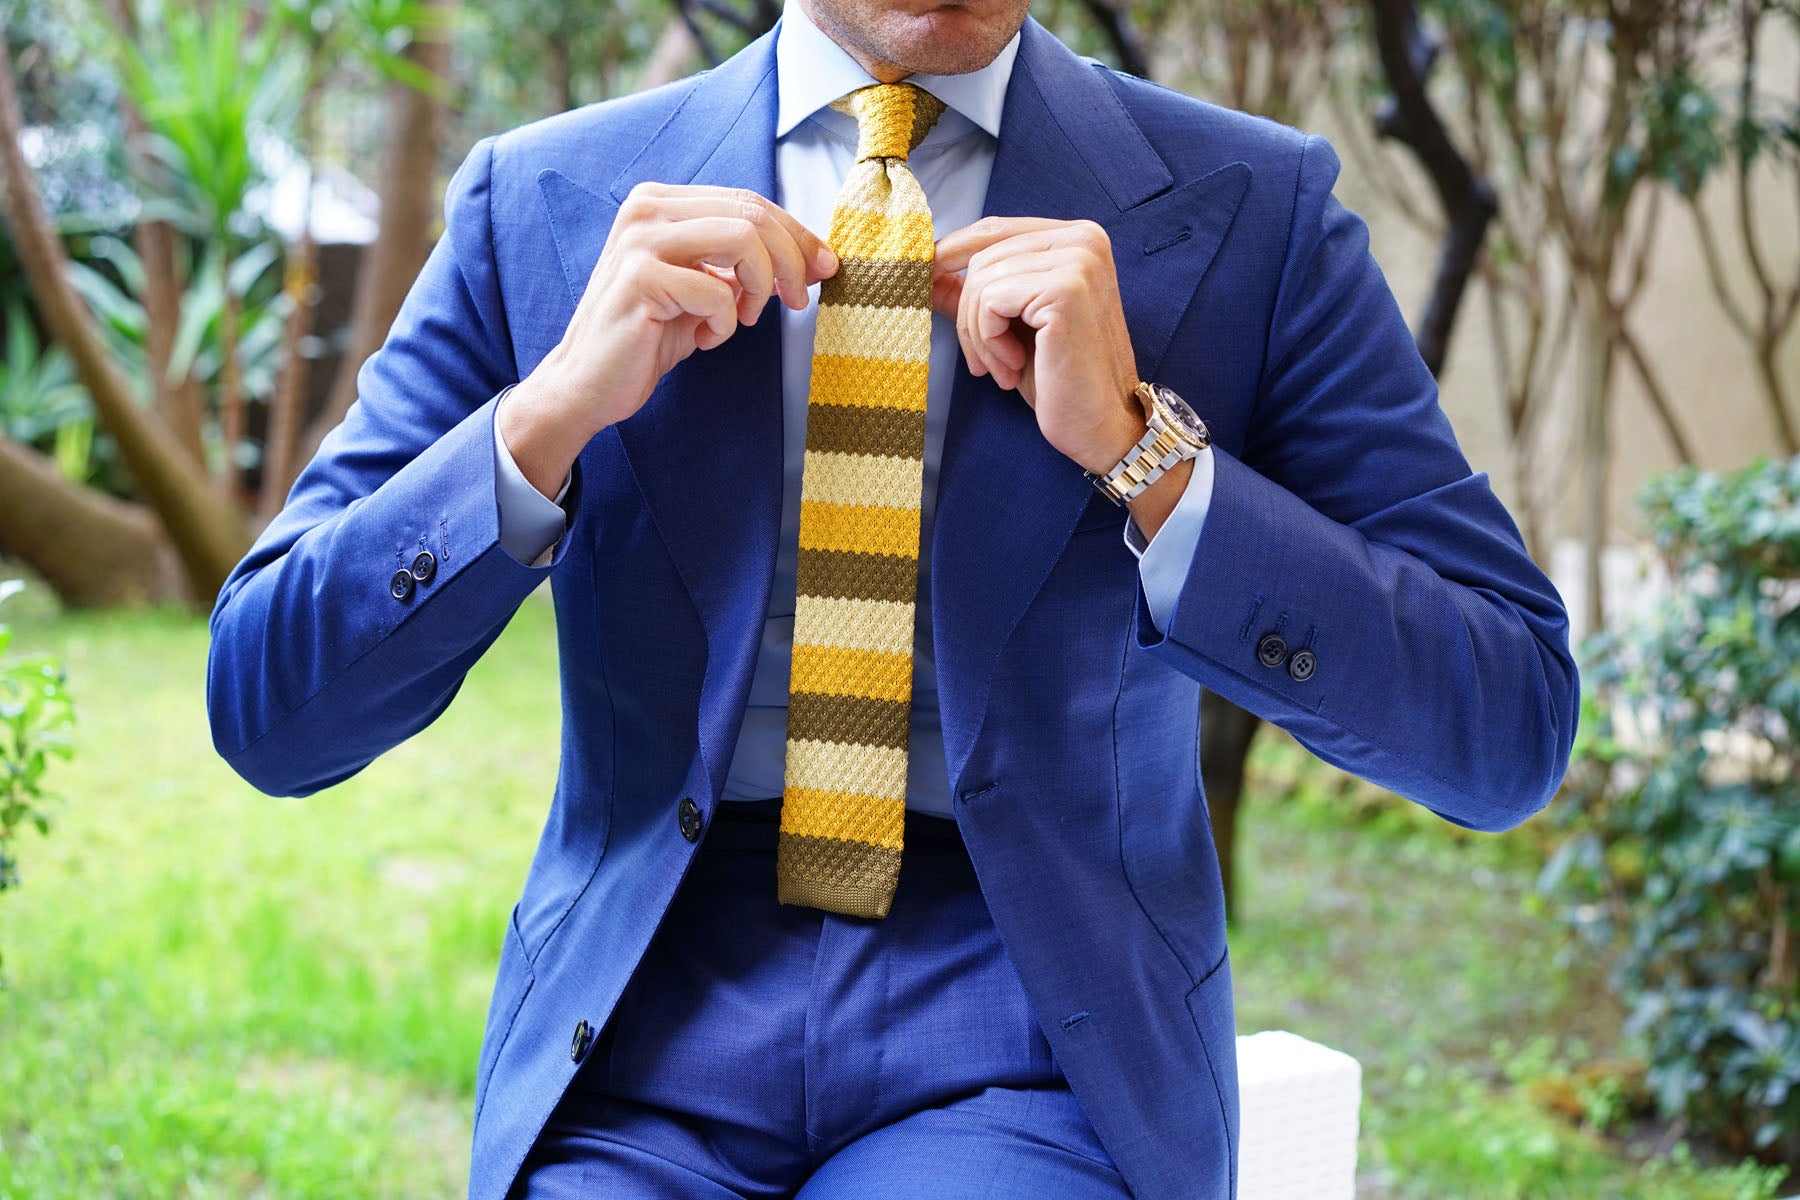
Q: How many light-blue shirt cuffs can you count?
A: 2